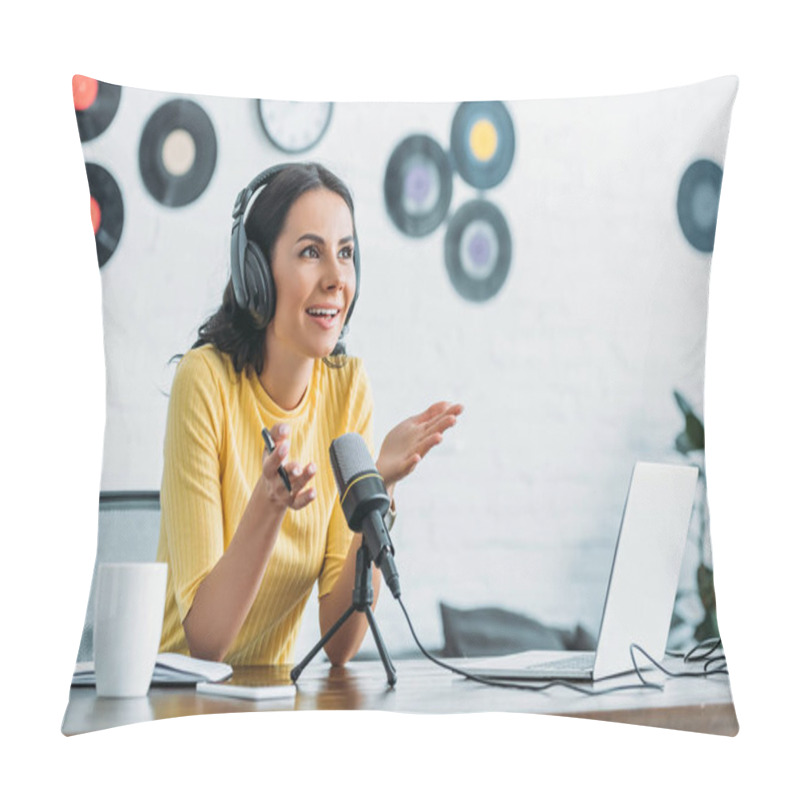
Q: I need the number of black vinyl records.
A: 7